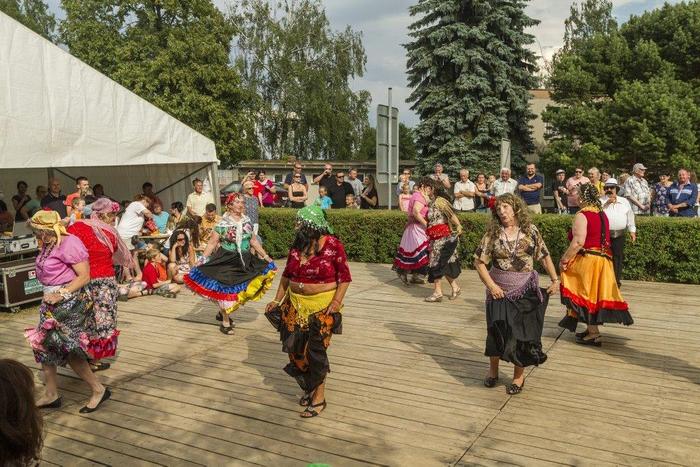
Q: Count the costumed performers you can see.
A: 9